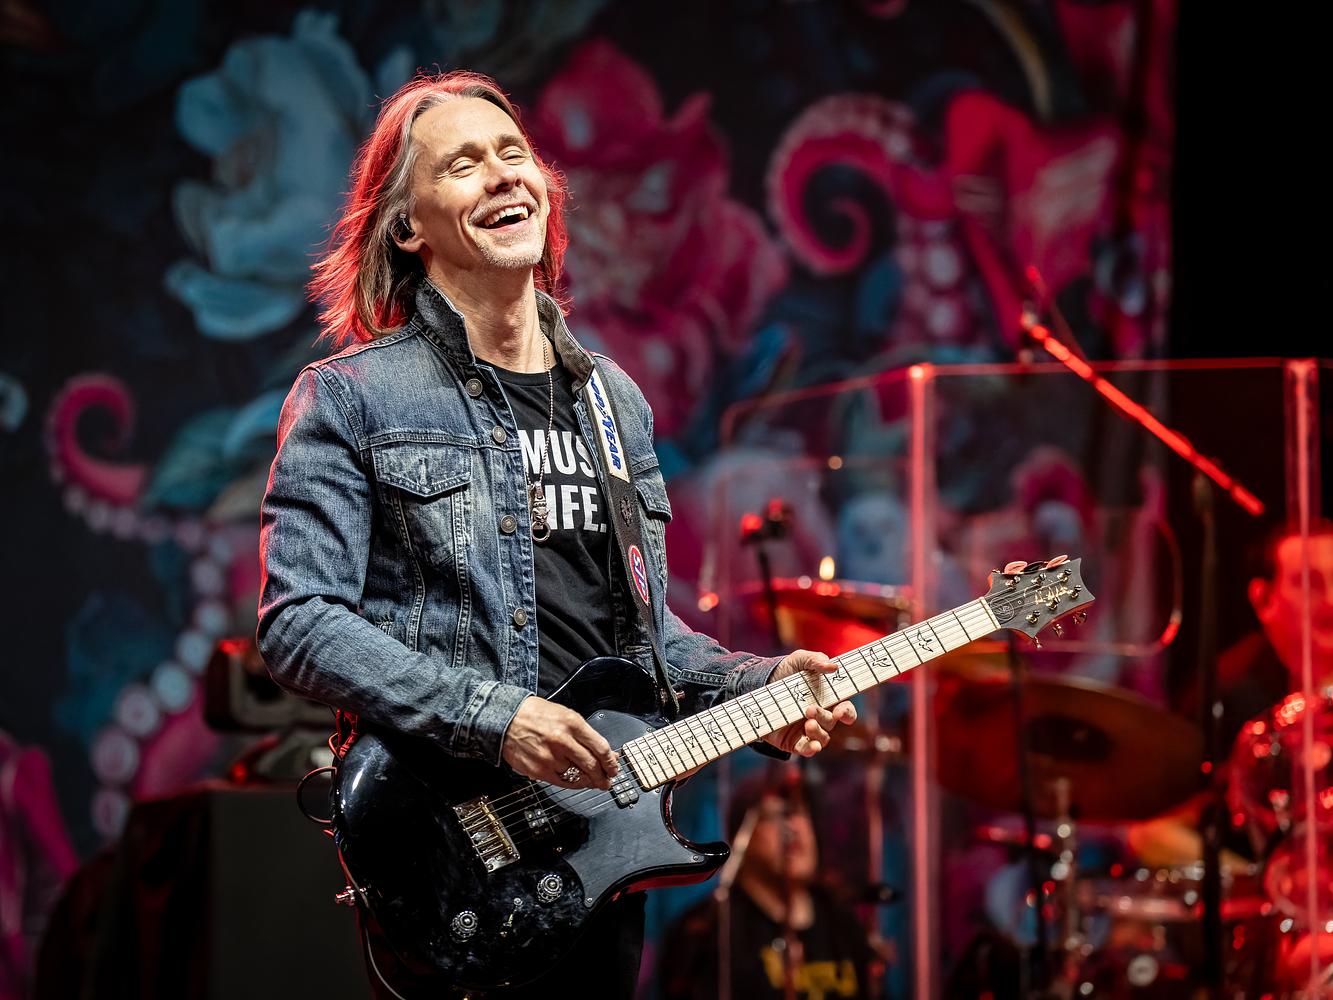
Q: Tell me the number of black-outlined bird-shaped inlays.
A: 9